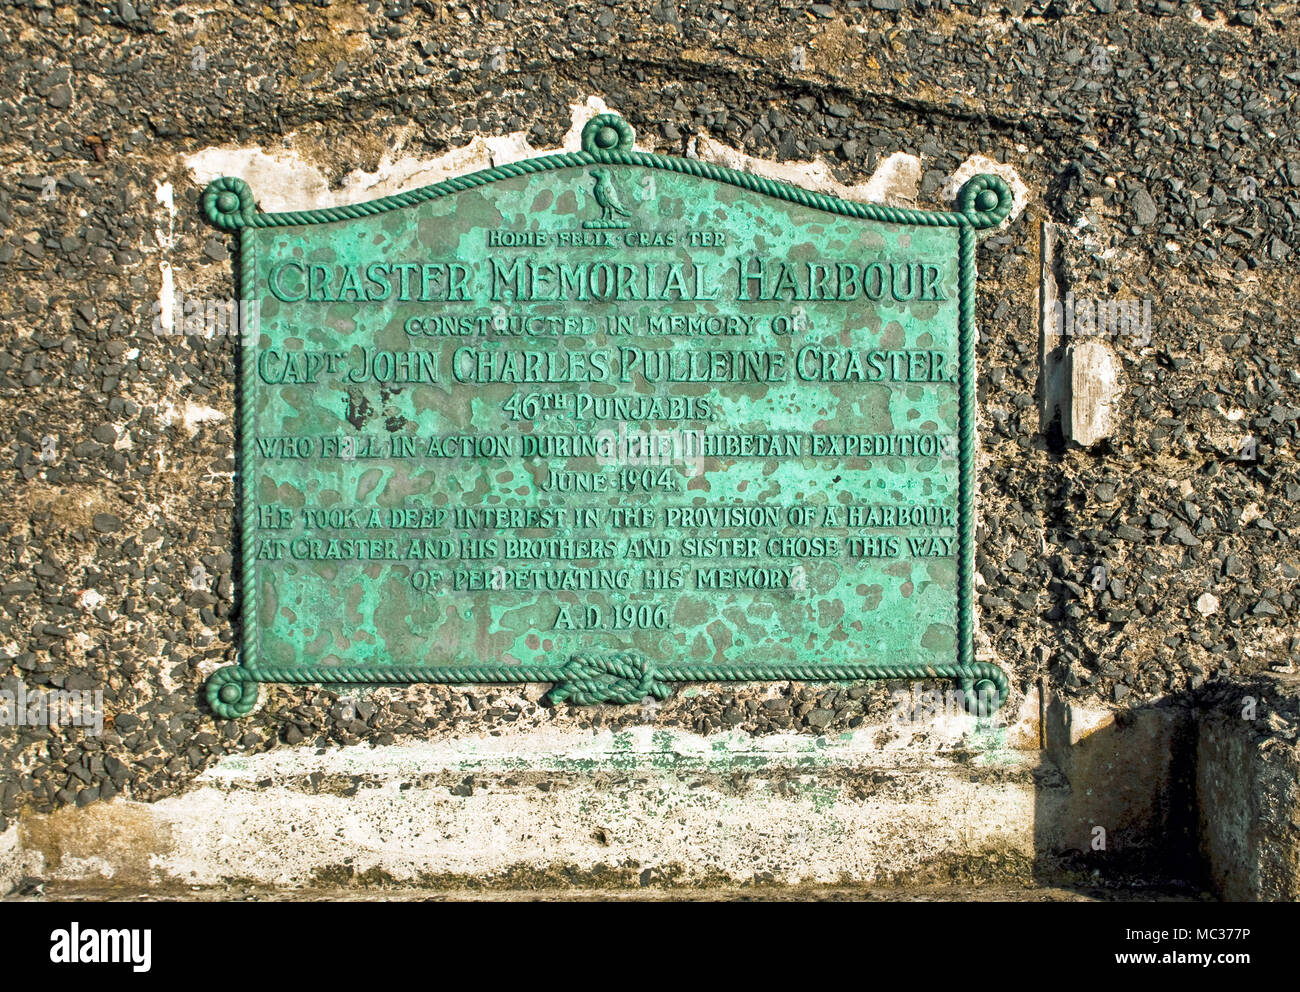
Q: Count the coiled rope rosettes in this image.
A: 5